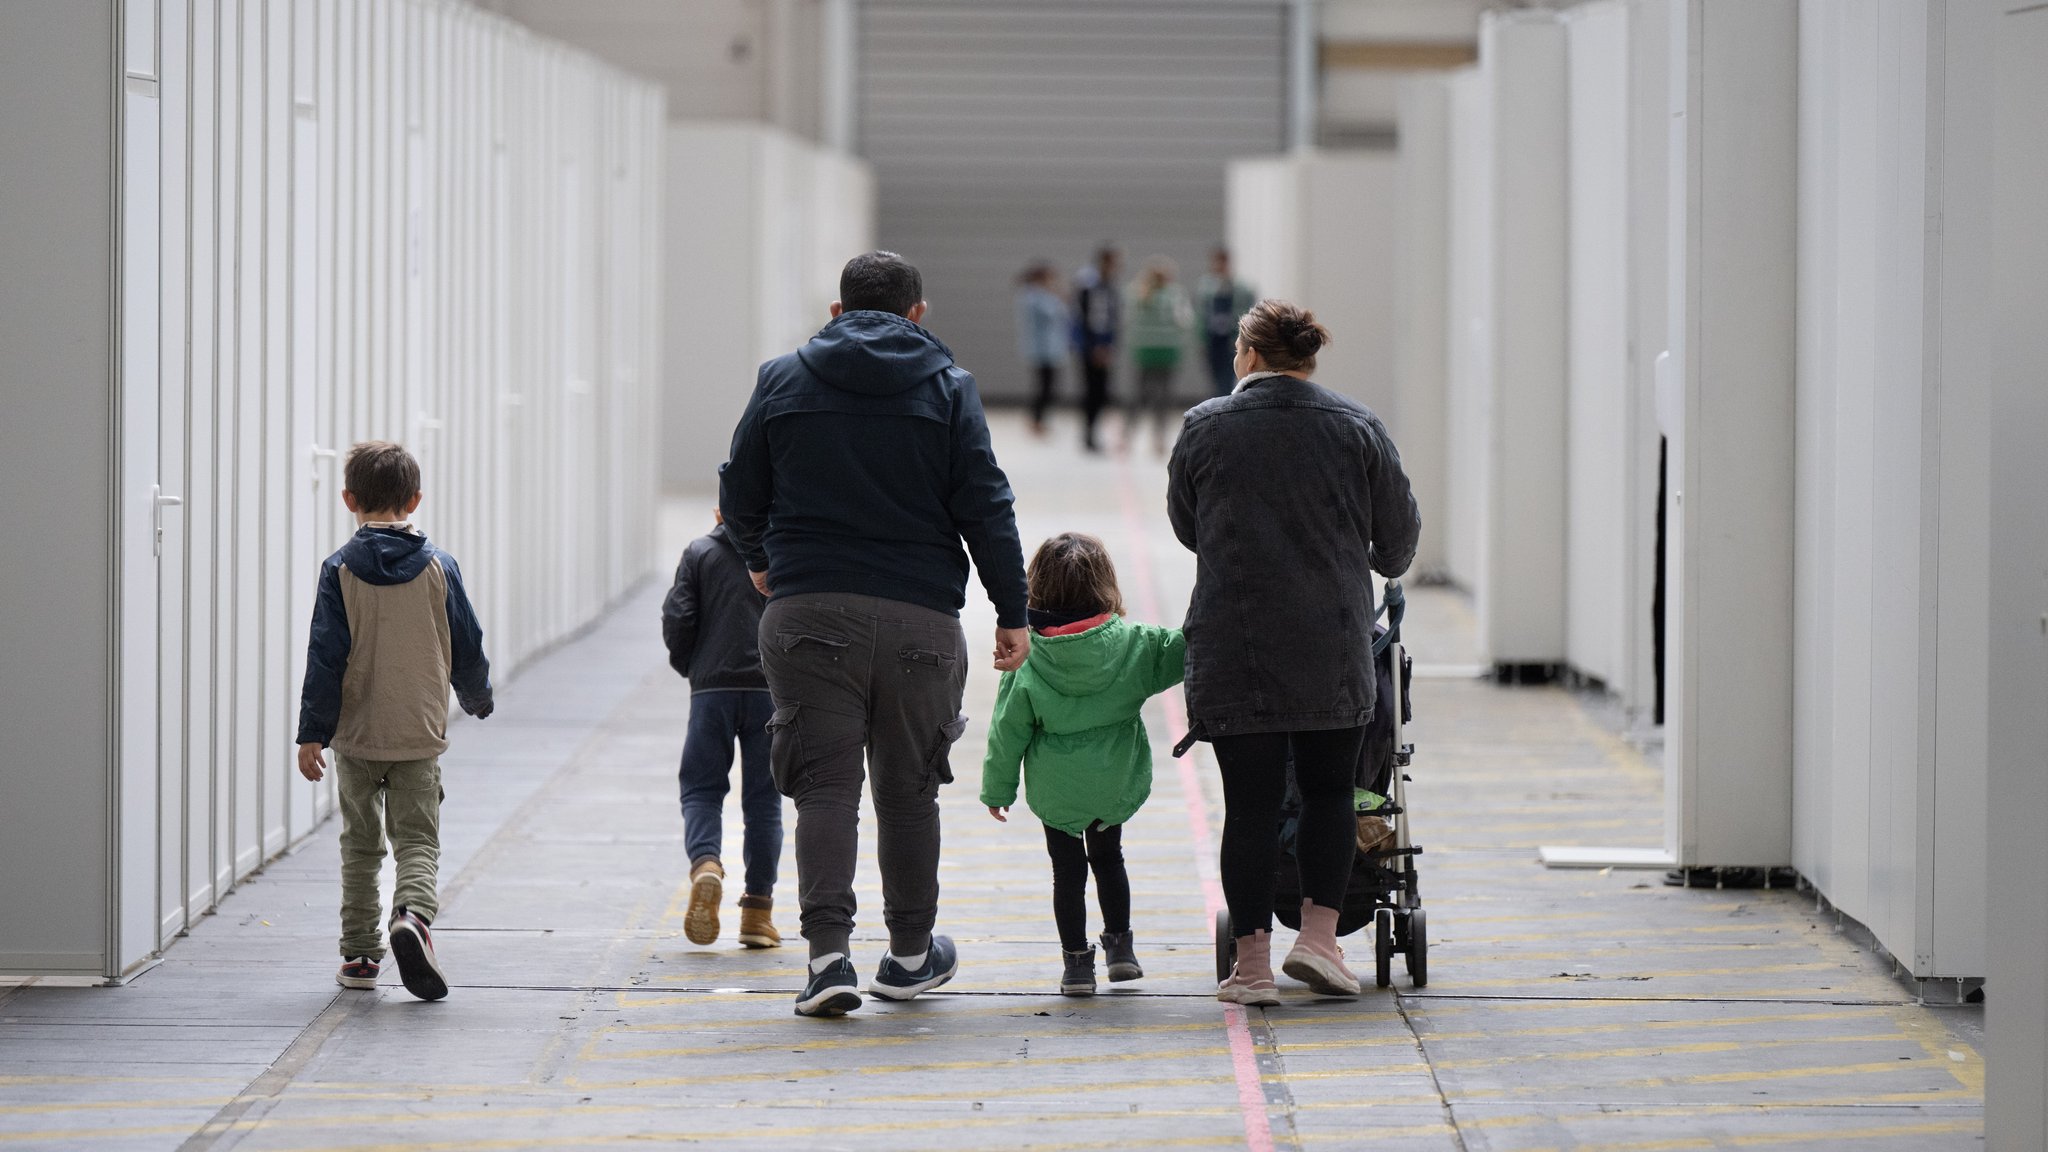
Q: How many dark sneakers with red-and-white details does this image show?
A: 2